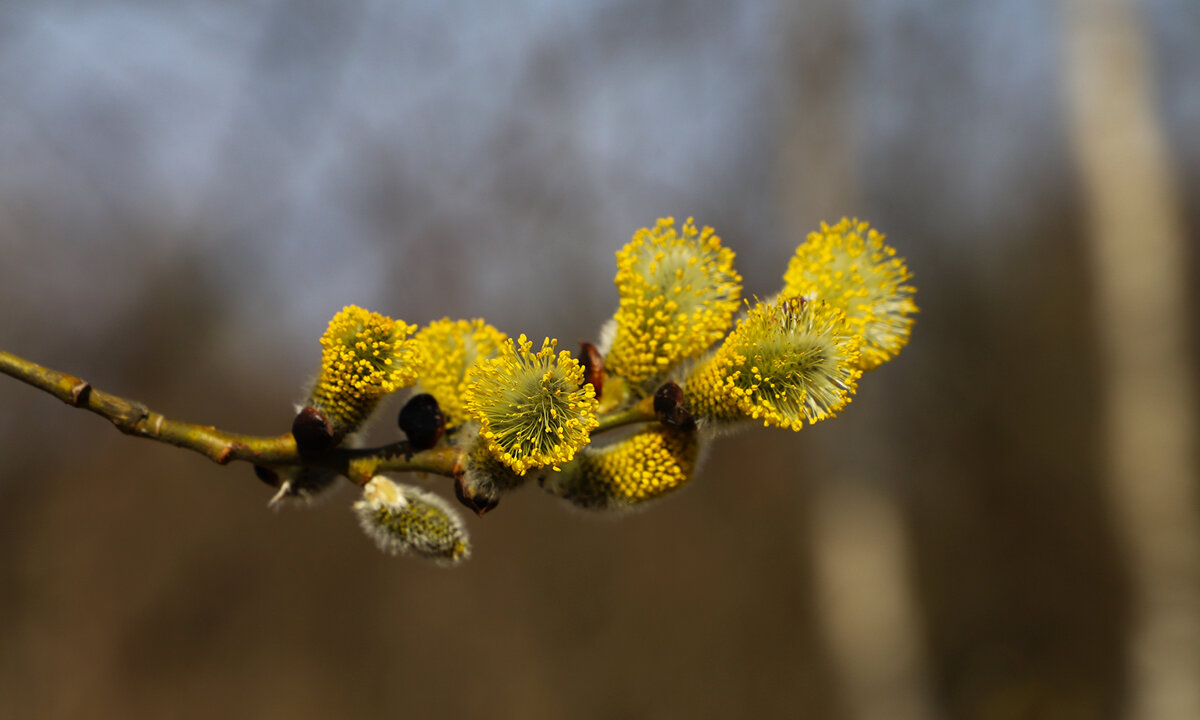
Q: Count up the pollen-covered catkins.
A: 7